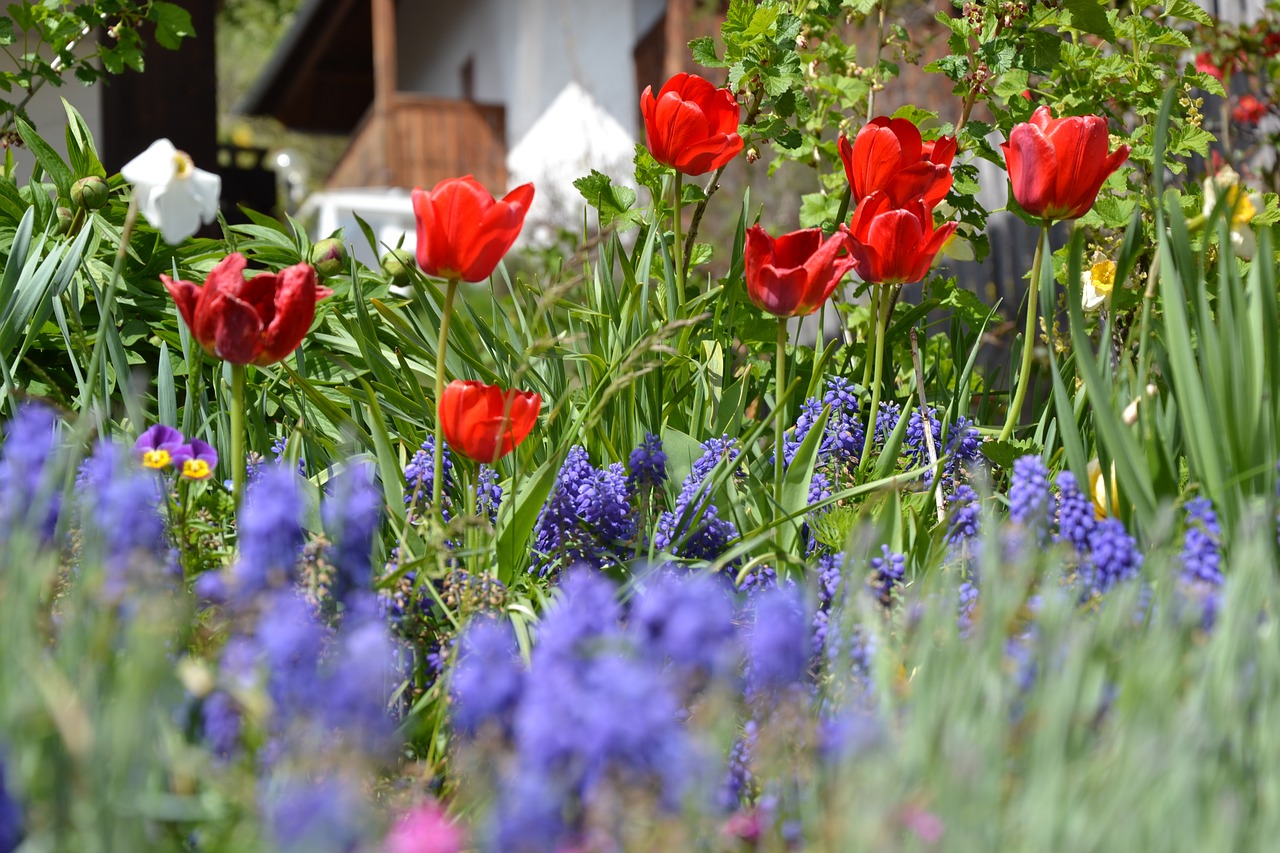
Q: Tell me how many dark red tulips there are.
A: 1